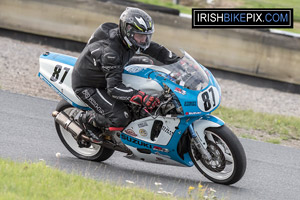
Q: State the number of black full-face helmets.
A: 1